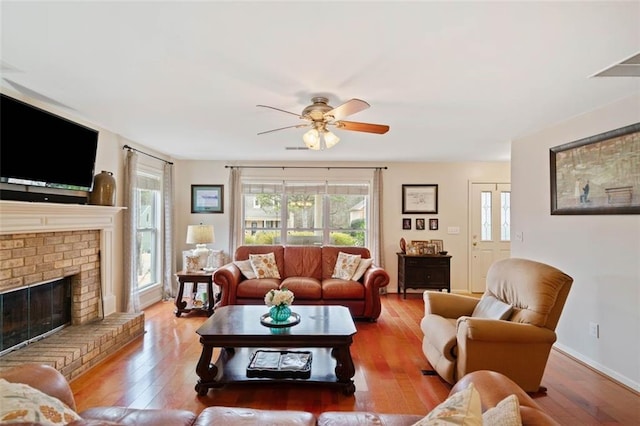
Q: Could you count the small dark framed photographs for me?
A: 3